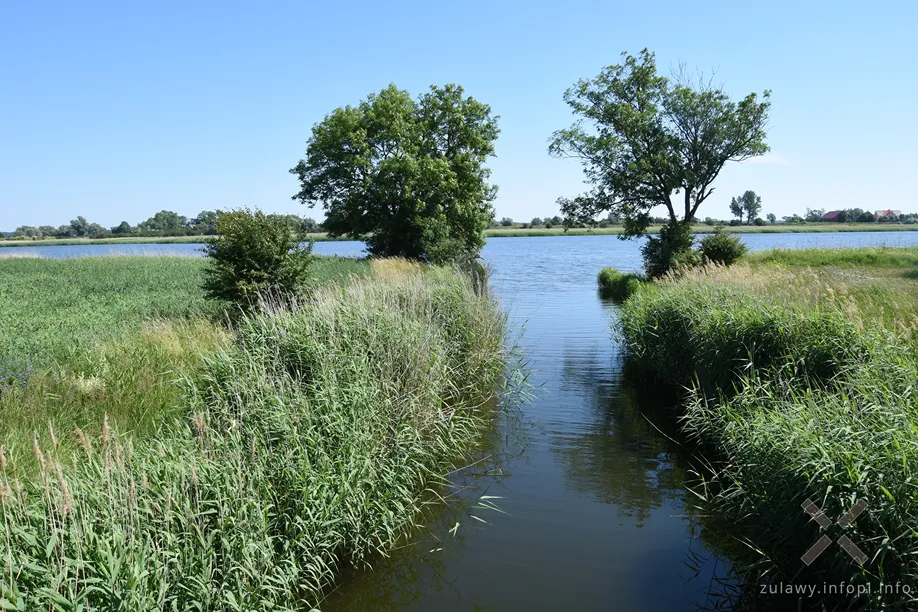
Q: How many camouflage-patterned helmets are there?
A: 0